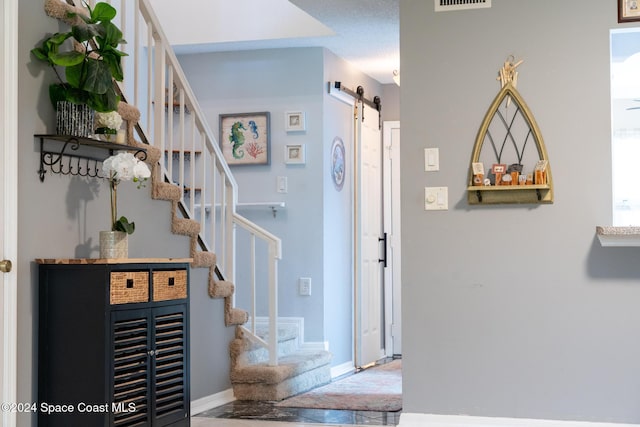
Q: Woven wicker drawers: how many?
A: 2